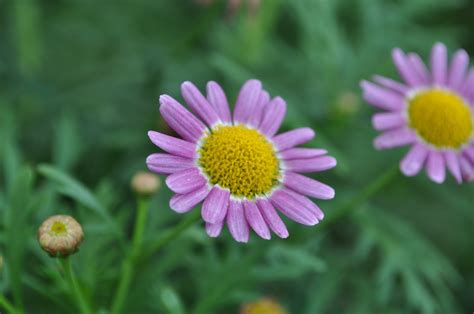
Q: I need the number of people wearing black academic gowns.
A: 0